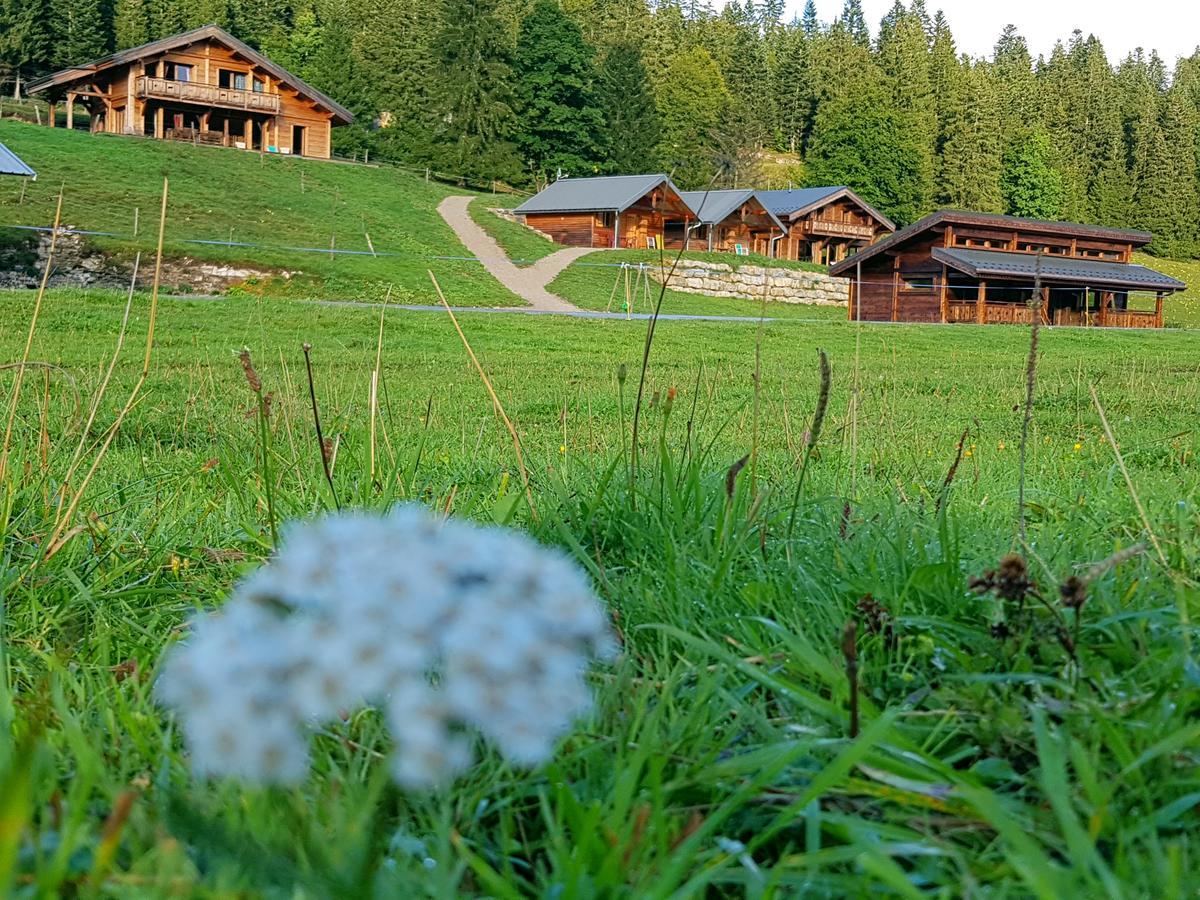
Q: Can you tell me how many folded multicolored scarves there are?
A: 0